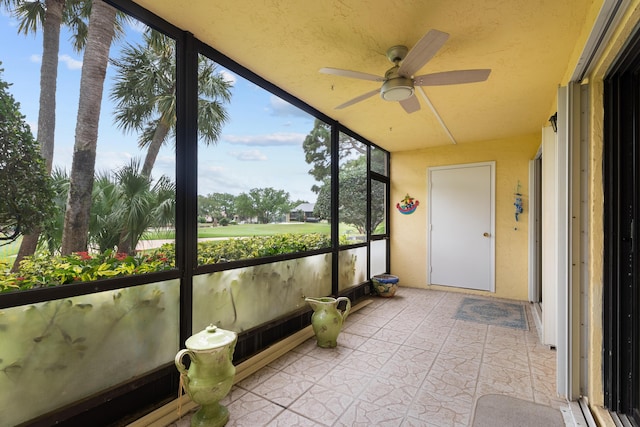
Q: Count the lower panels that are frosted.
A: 4